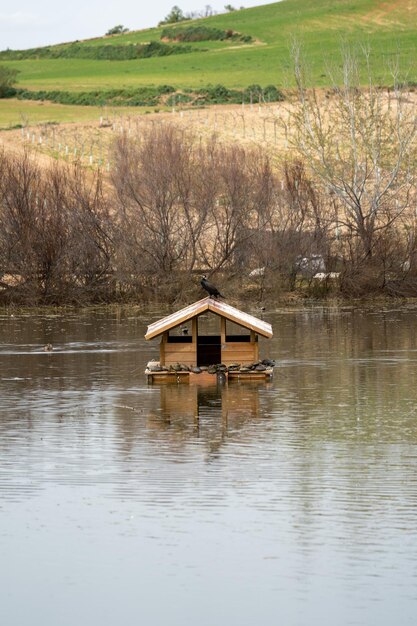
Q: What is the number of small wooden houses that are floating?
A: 1